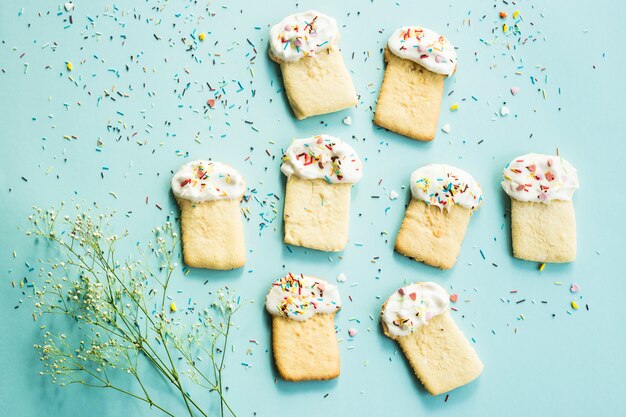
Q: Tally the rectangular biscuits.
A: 8